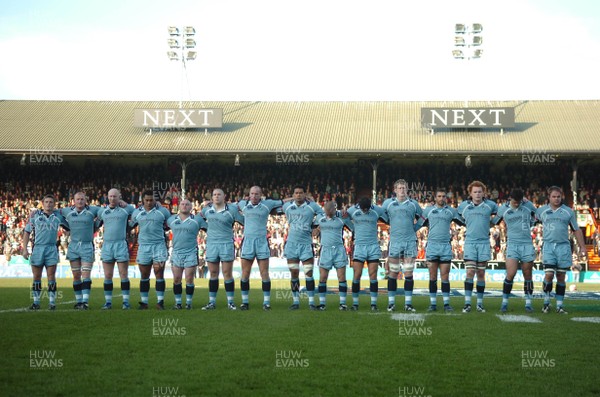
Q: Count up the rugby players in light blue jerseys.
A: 15